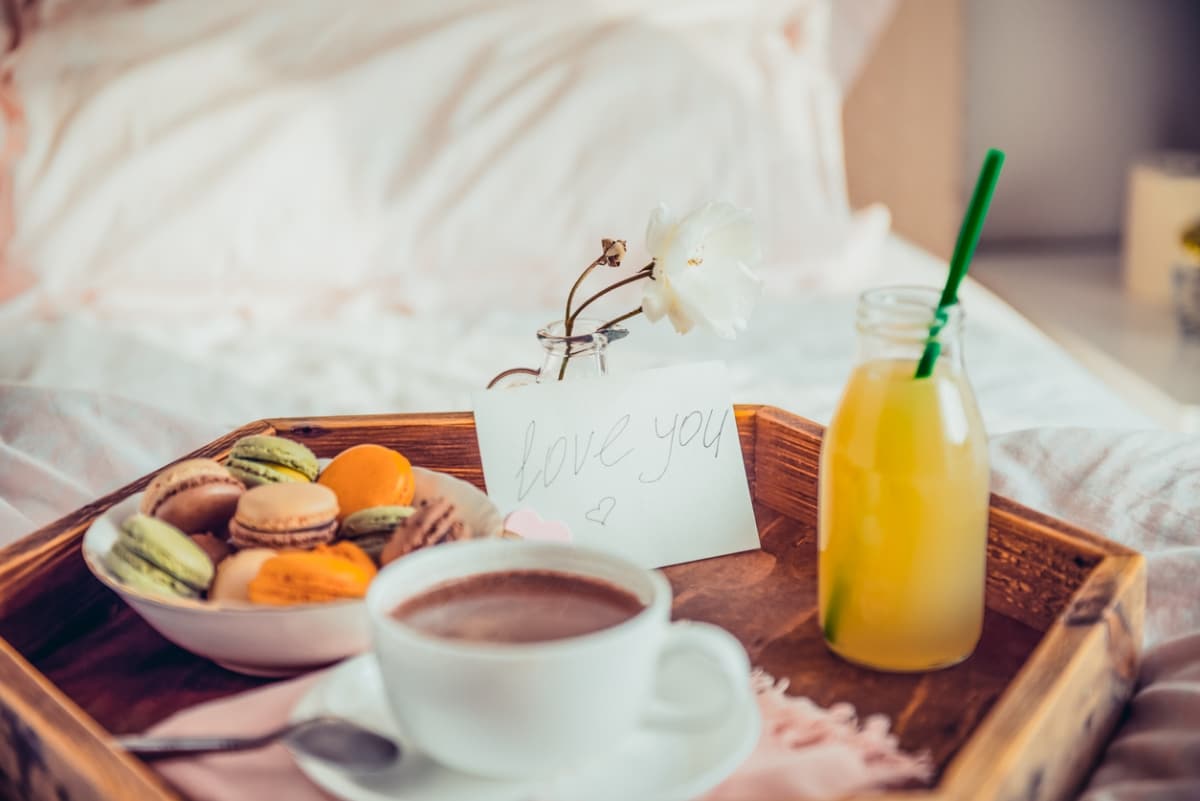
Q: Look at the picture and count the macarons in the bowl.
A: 10